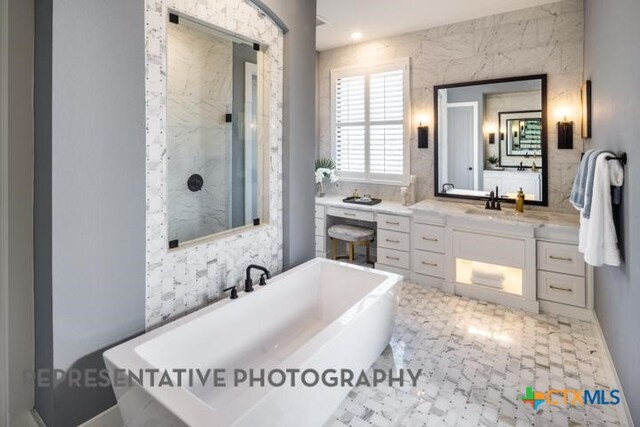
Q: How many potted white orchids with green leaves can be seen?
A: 1